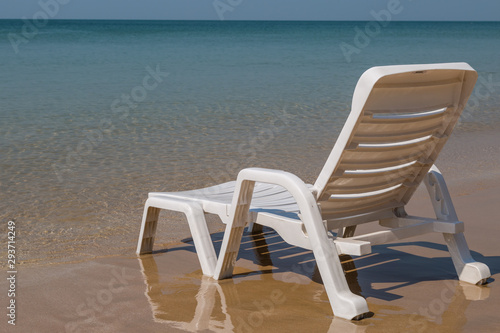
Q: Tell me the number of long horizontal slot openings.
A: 4